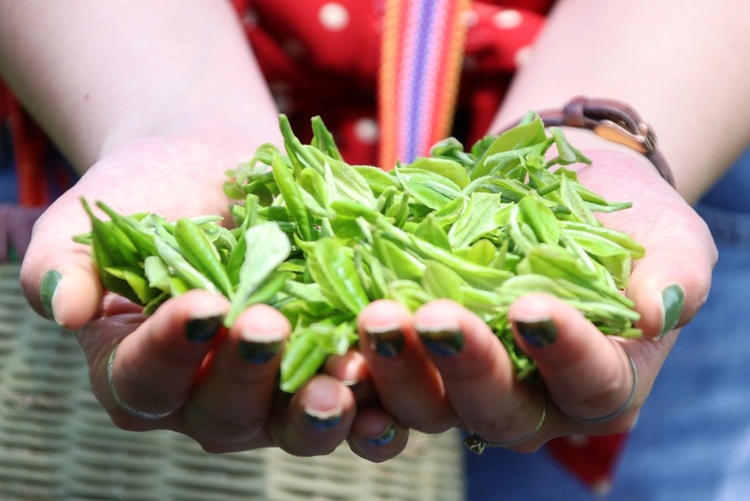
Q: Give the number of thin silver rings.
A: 3